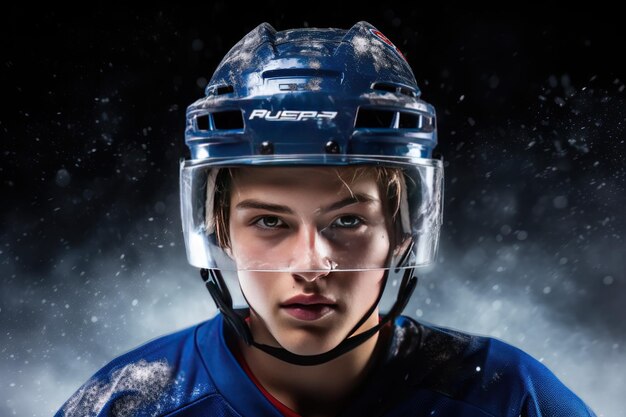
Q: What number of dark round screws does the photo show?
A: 2